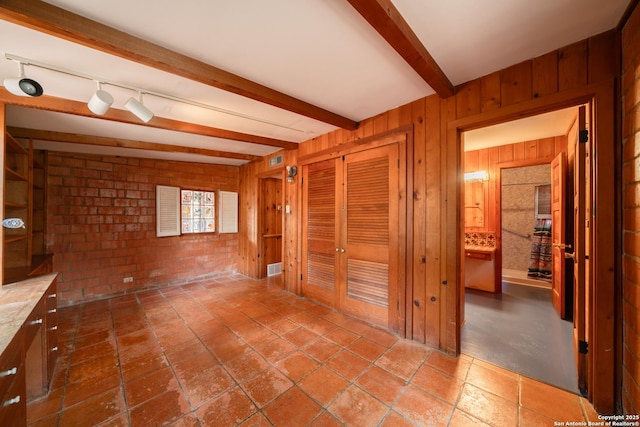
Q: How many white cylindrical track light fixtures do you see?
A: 3